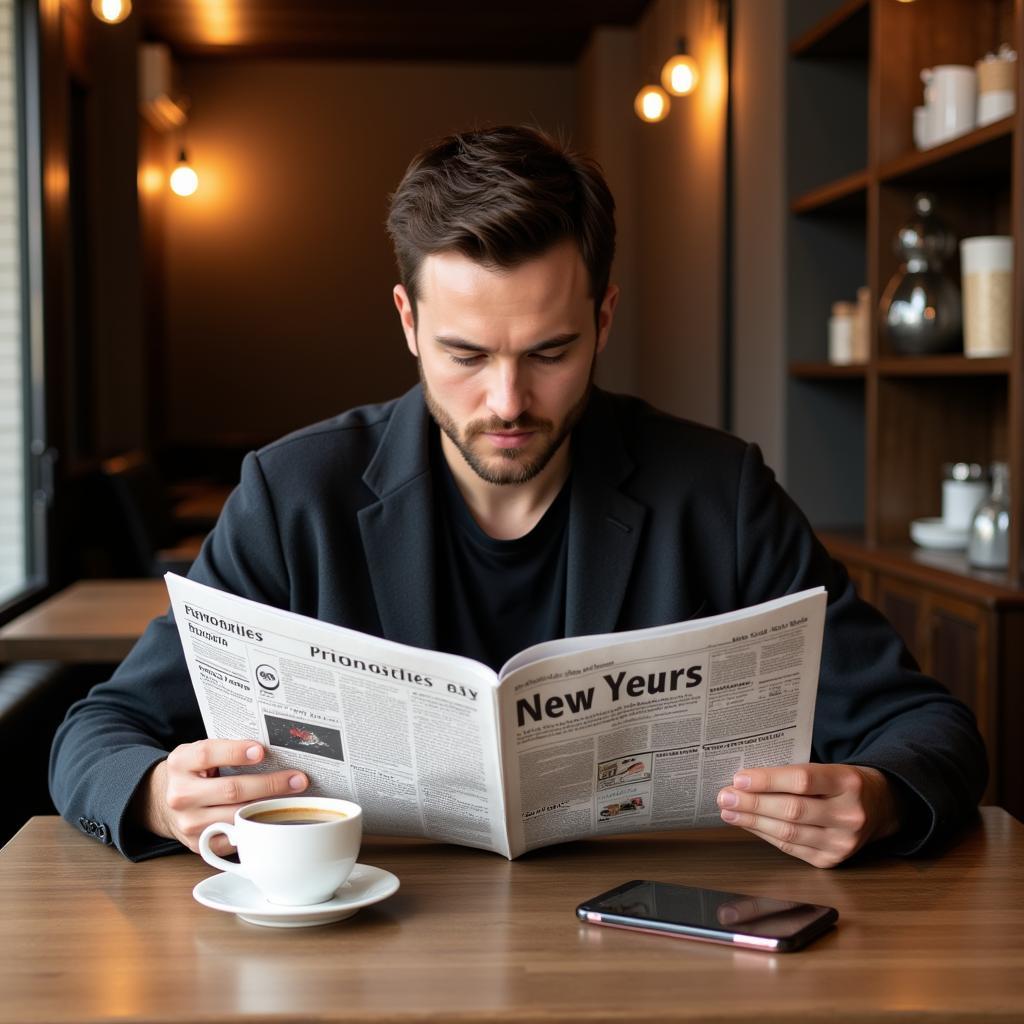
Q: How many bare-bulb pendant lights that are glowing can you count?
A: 4